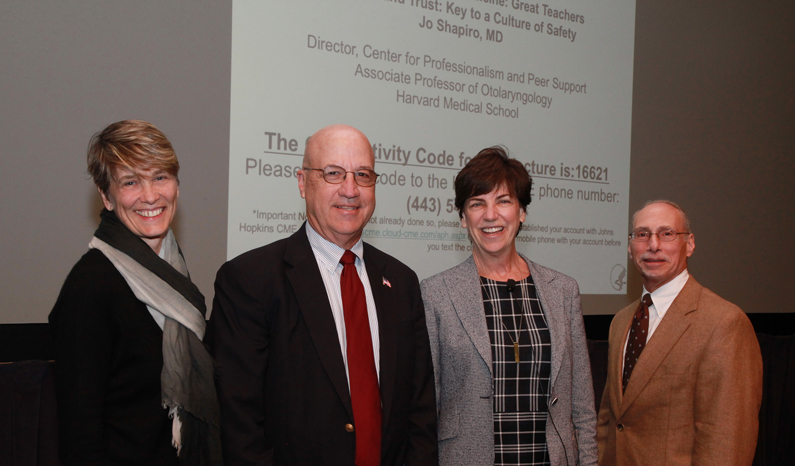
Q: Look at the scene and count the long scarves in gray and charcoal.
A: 1